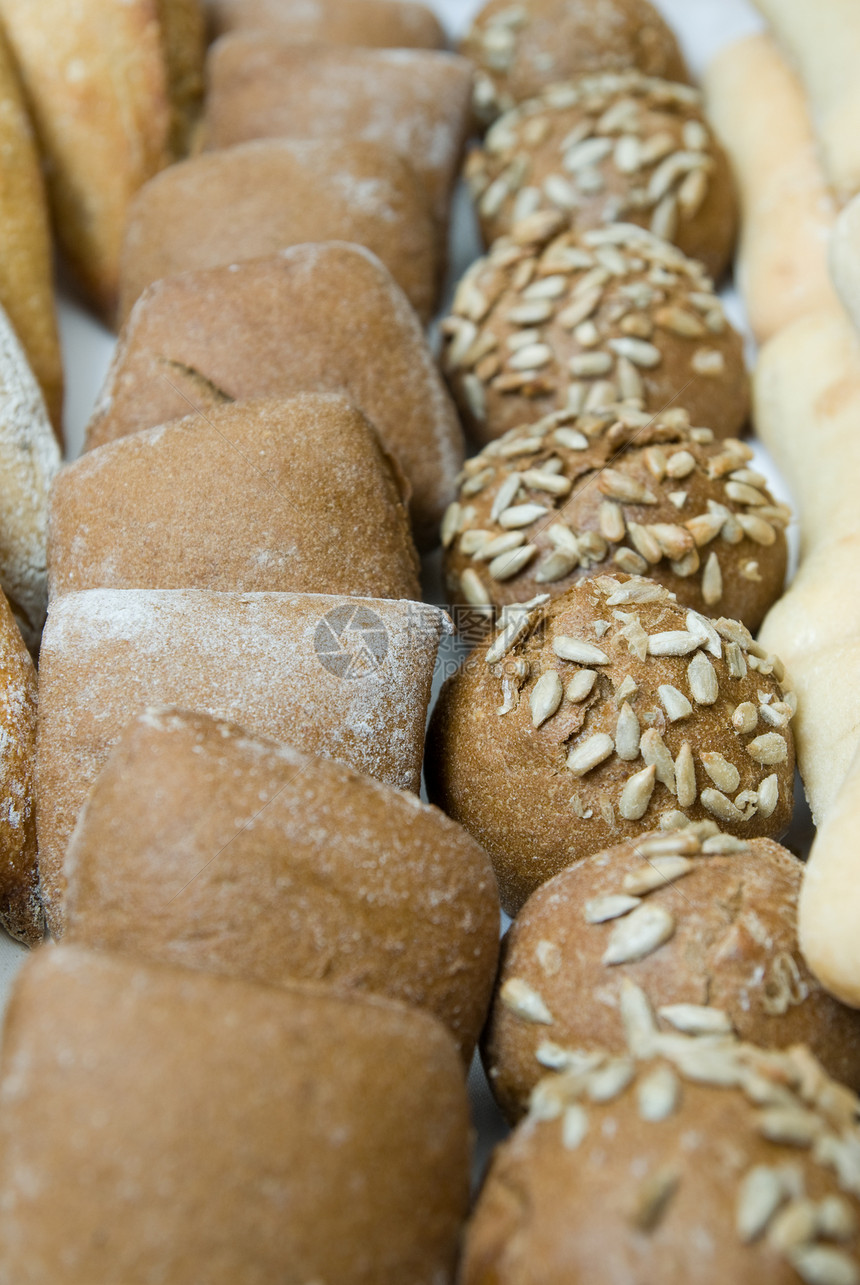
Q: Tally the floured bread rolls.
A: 8